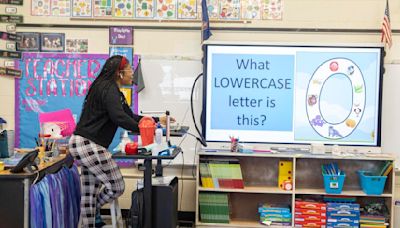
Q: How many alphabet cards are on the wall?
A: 12